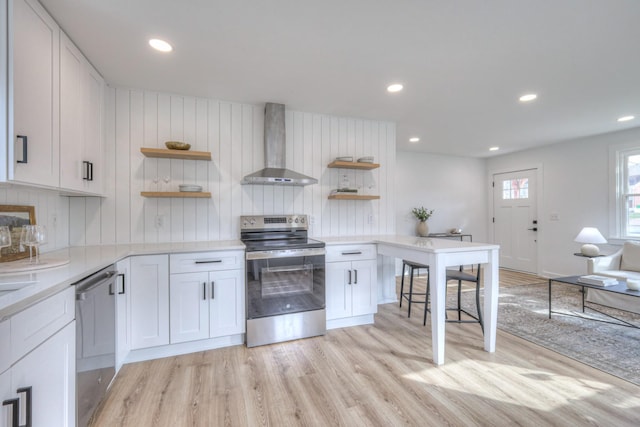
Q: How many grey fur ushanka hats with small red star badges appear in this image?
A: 0